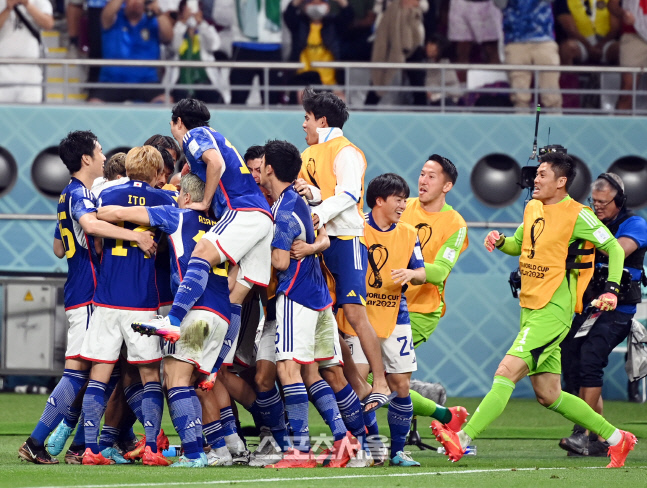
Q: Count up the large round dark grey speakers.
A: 6